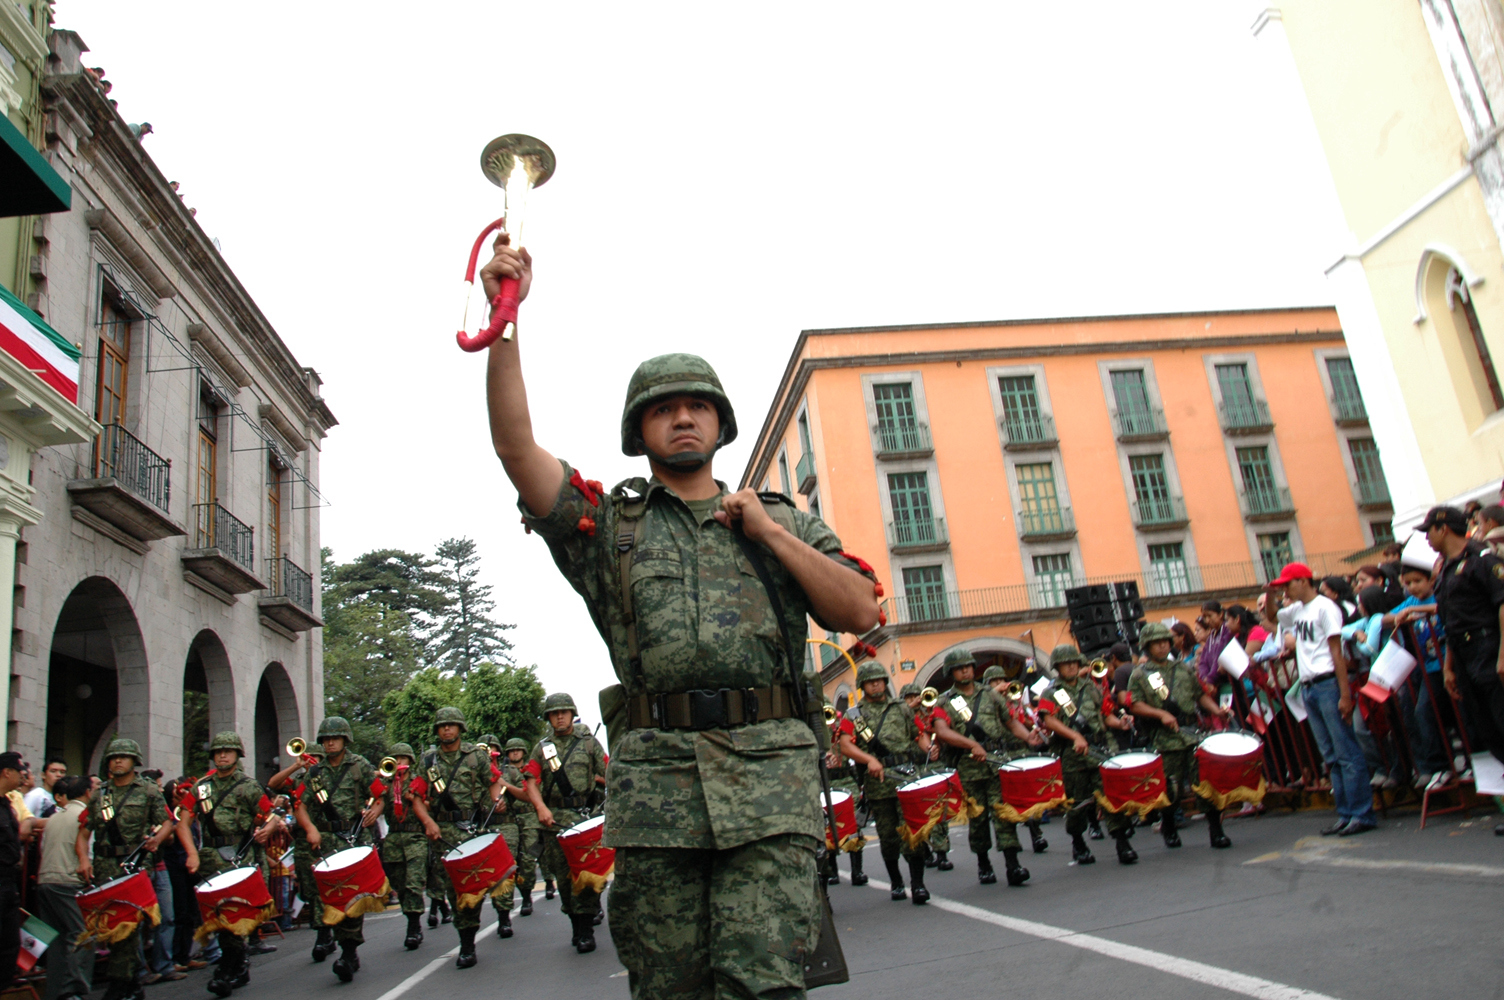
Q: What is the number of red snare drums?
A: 10